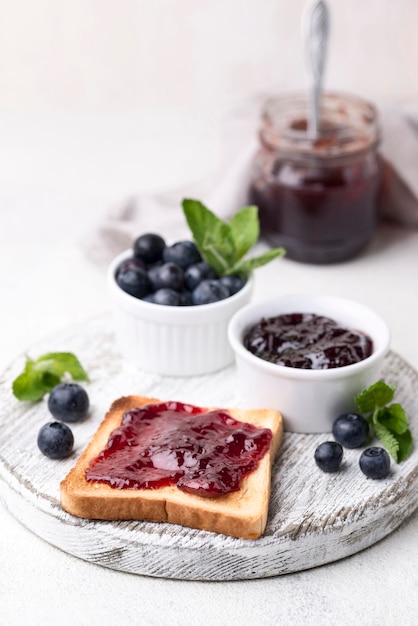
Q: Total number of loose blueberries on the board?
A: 5